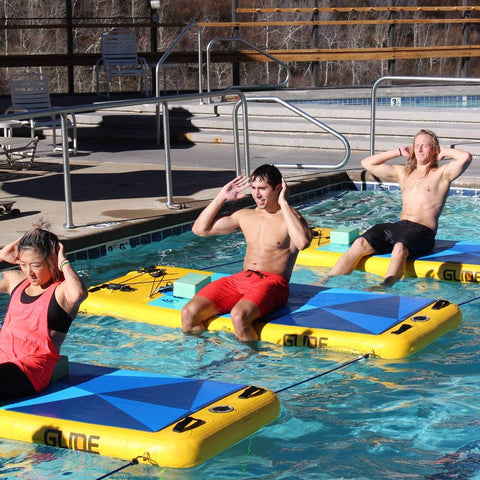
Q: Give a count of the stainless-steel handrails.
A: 5